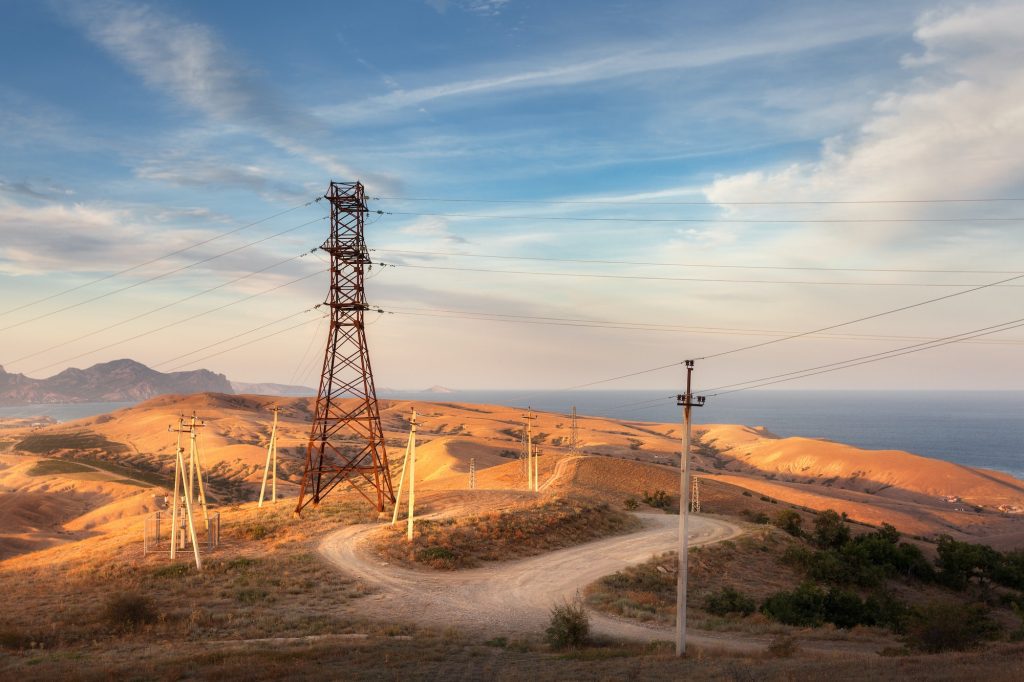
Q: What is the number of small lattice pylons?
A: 4